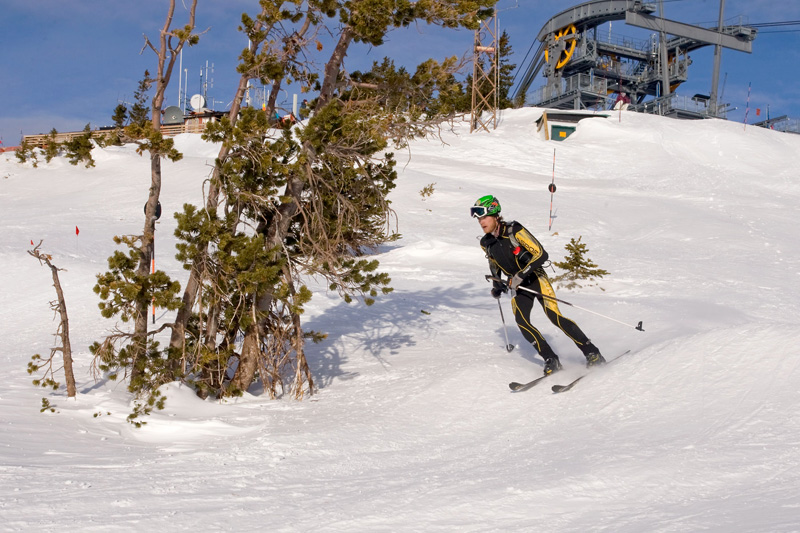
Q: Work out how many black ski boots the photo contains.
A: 2